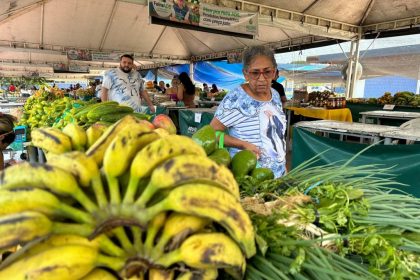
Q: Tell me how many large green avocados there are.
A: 4